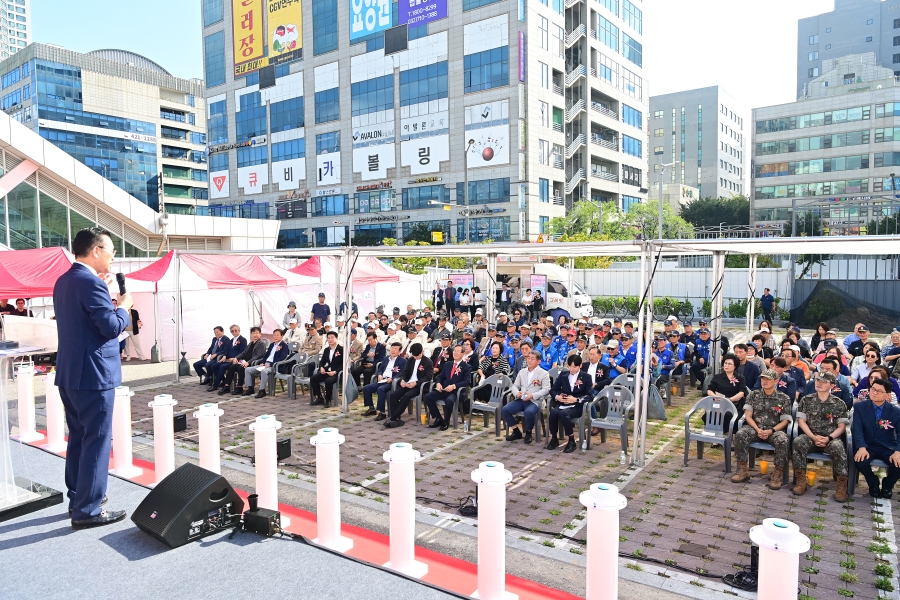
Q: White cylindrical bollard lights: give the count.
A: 11